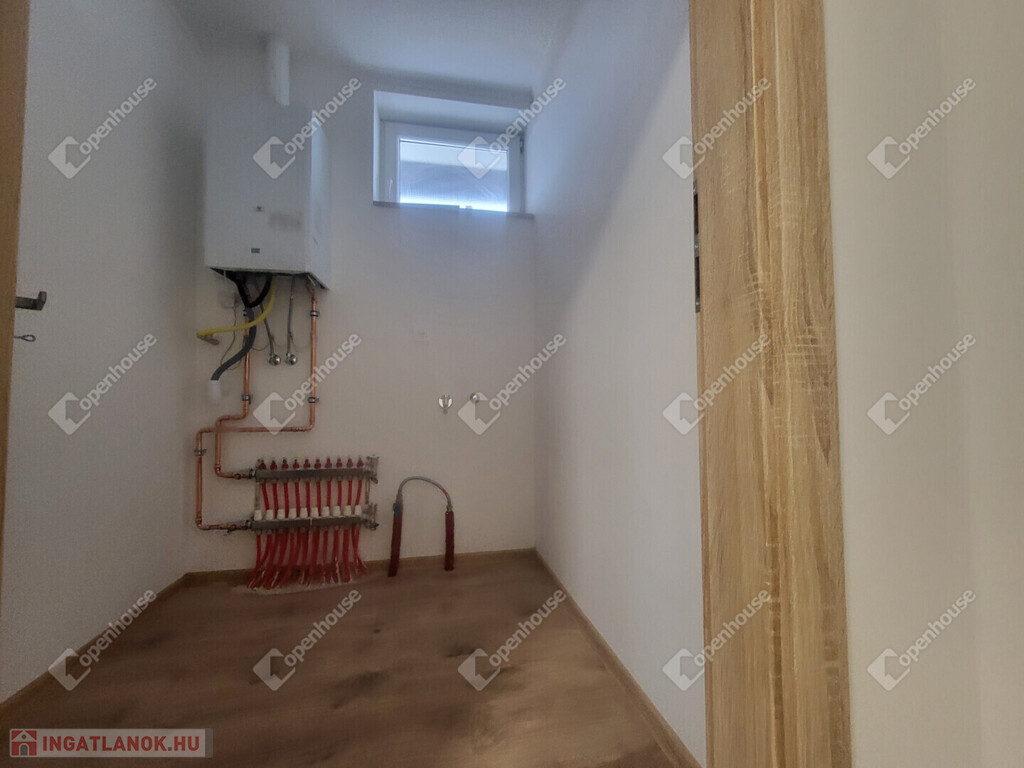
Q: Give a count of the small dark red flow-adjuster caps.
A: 10